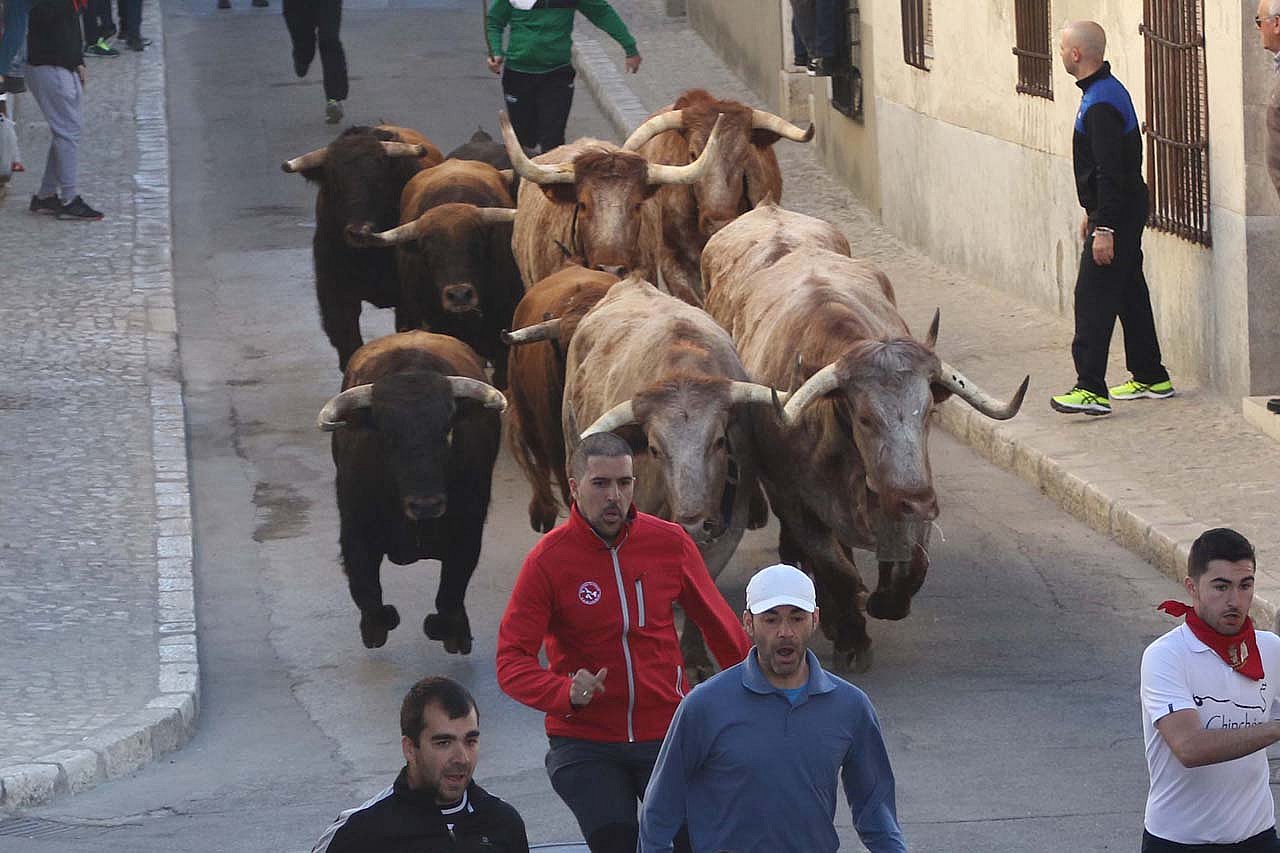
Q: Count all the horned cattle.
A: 10